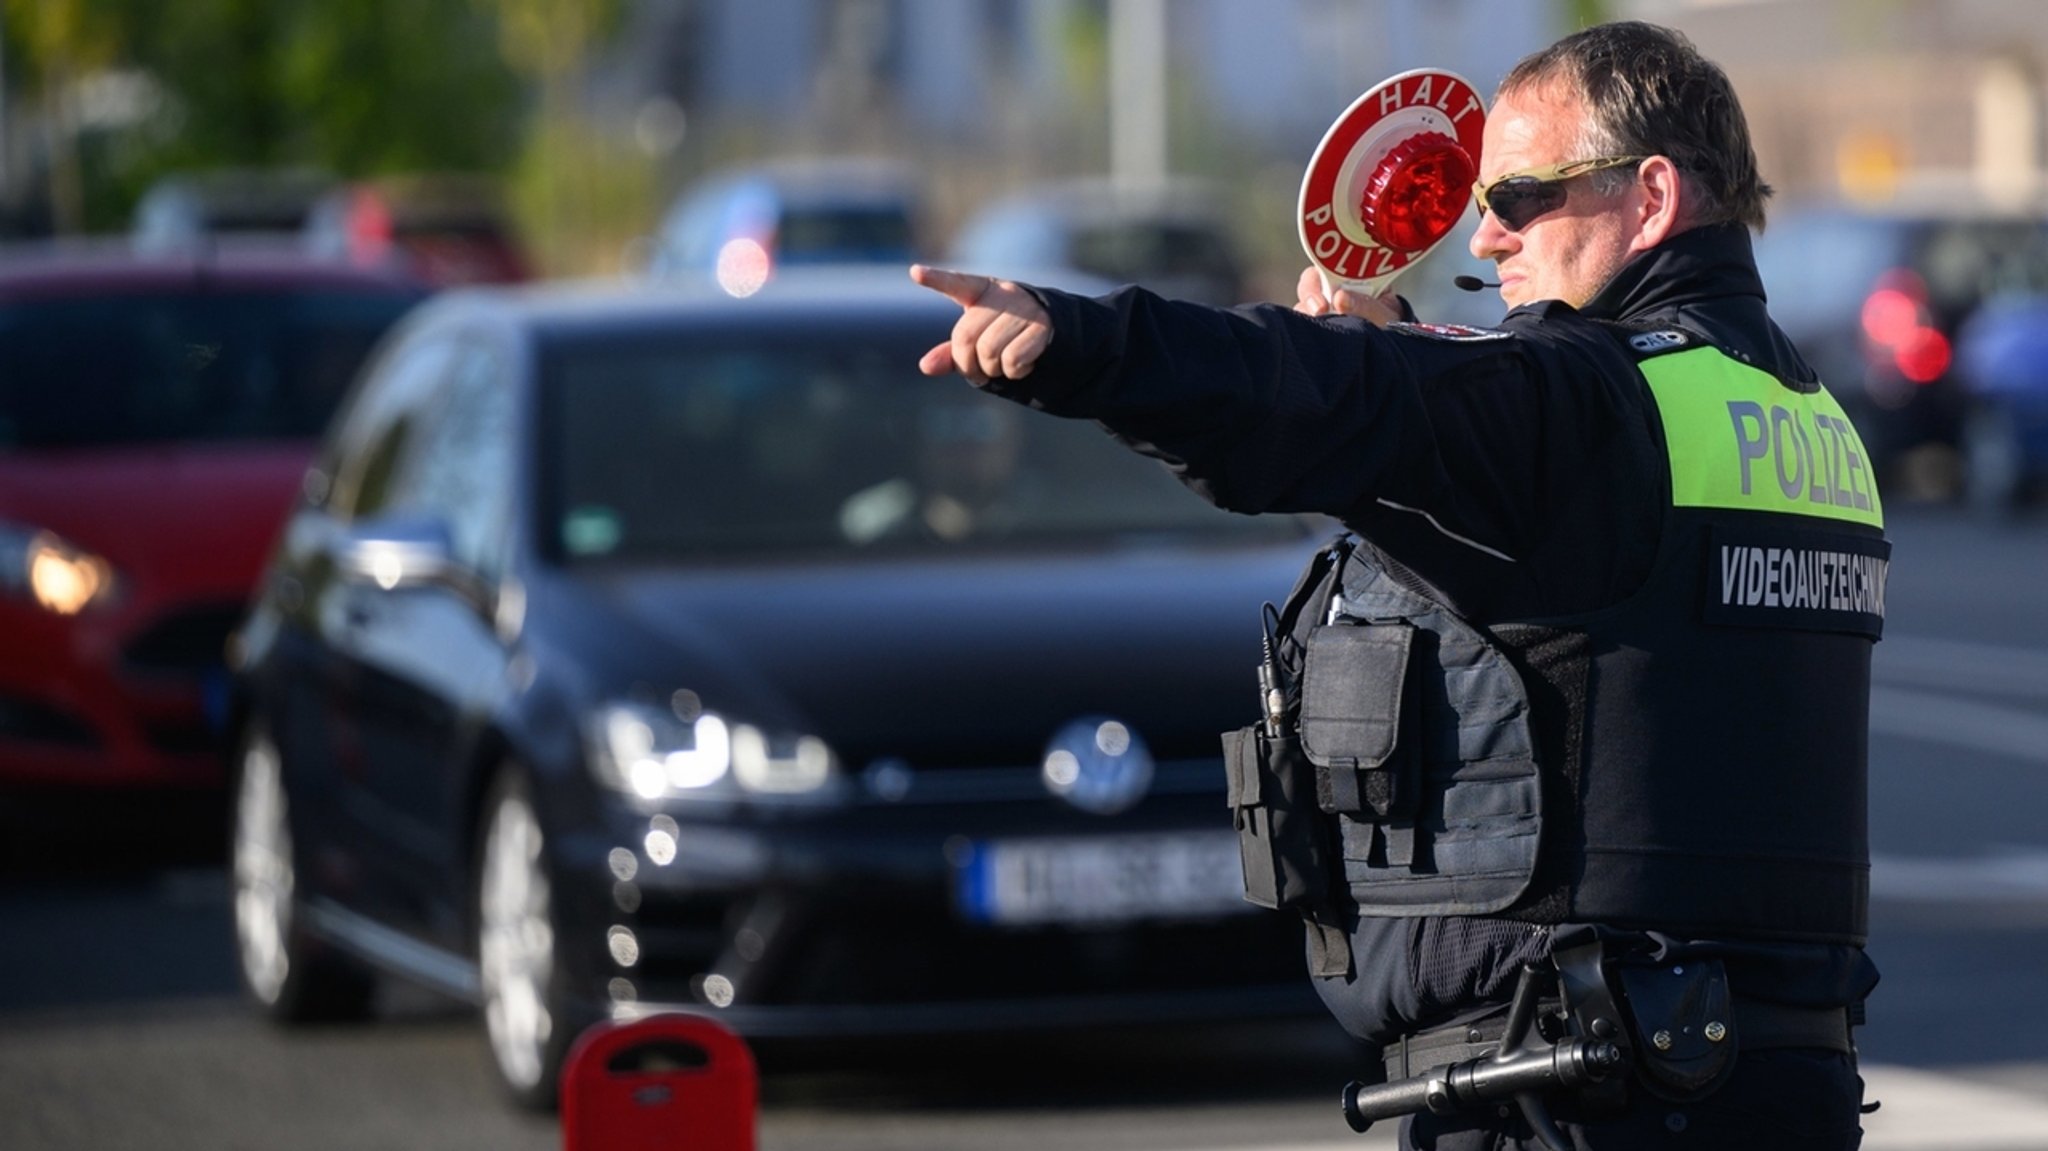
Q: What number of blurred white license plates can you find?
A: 1